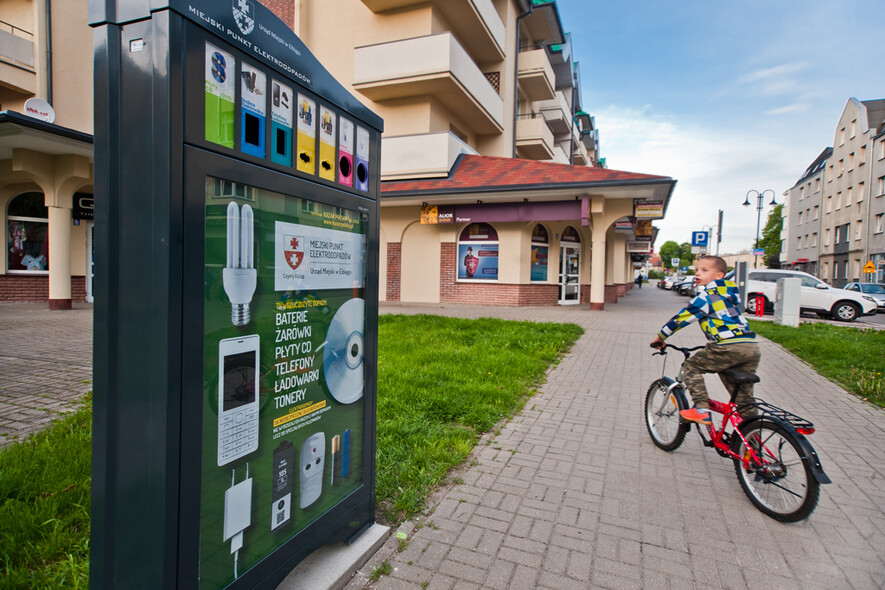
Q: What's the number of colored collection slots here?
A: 7